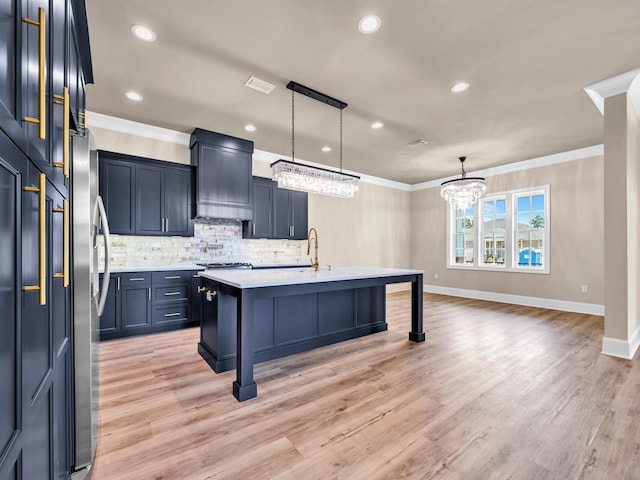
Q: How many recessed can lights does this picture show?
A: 7